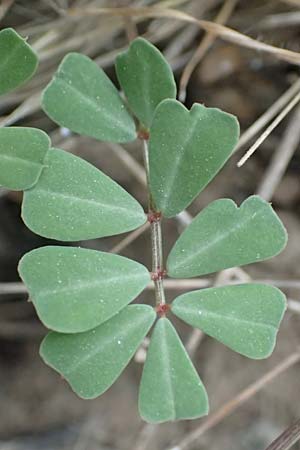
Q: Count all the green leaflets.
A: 11